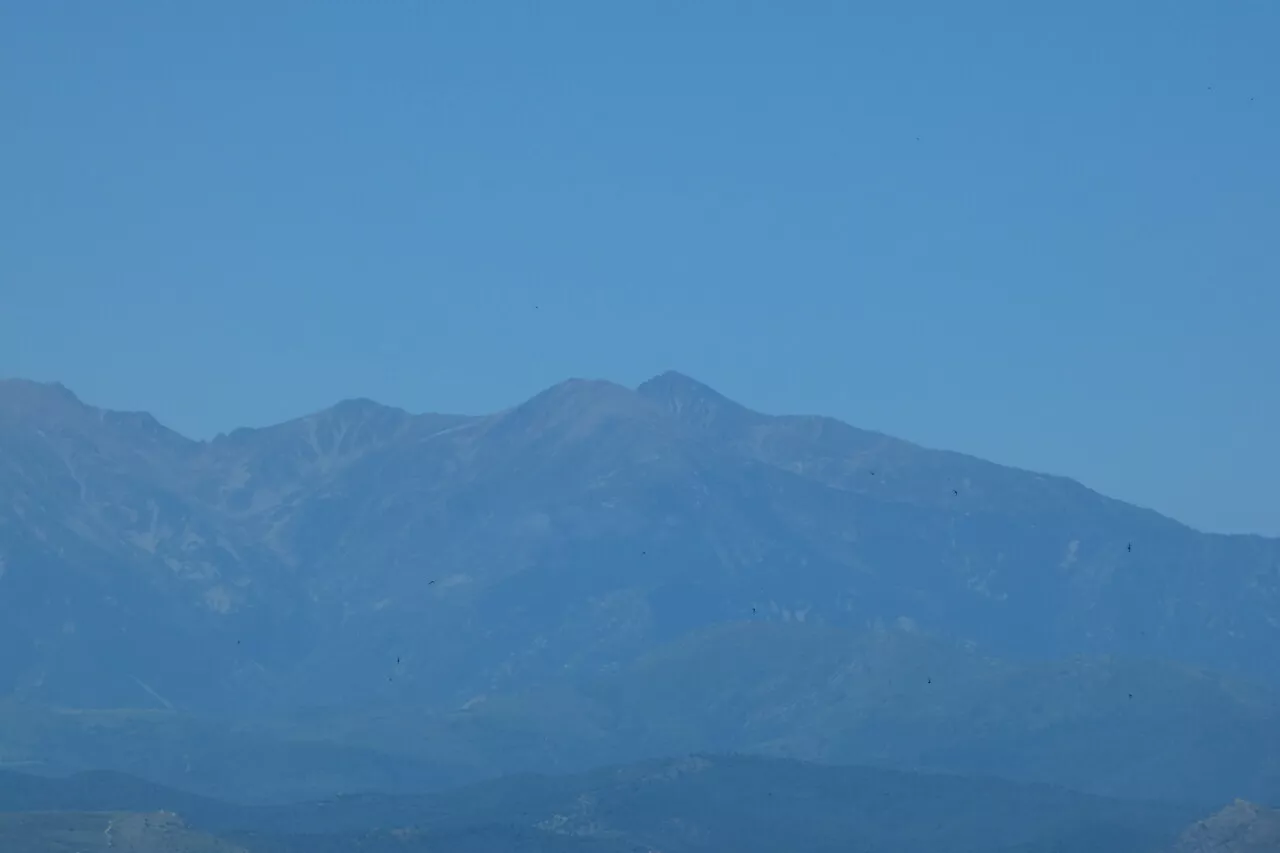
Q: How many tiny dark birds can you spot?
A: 15